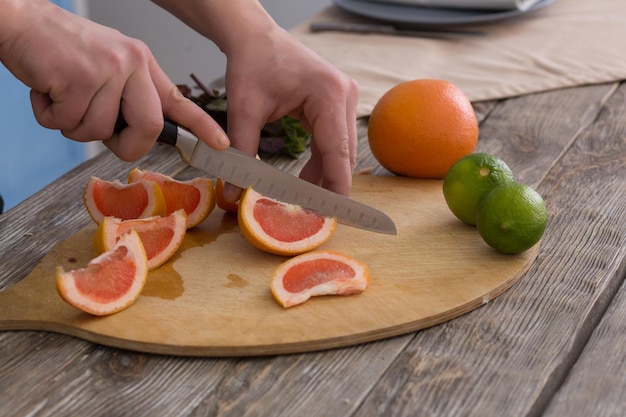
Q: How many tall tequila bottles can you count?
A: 0